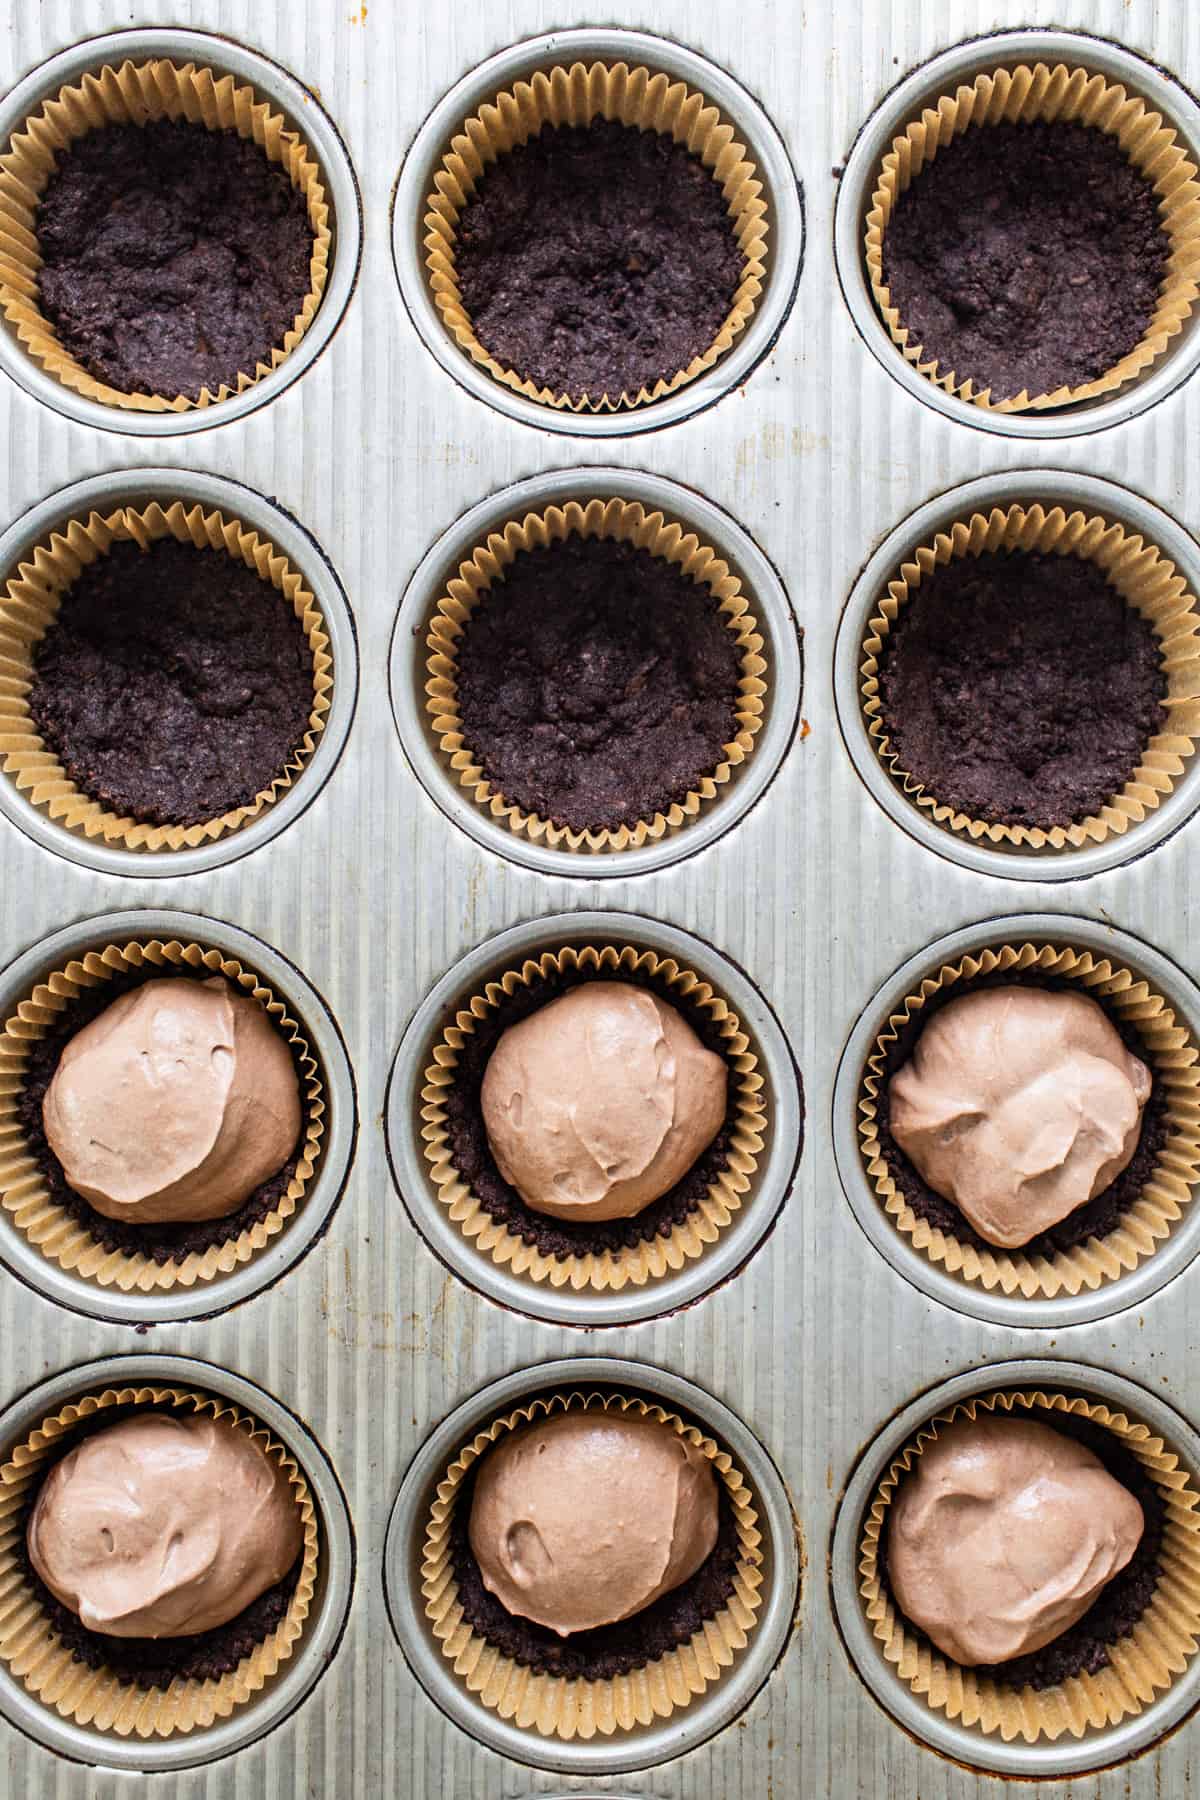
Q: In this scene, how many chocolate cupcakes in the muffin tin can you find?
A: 12